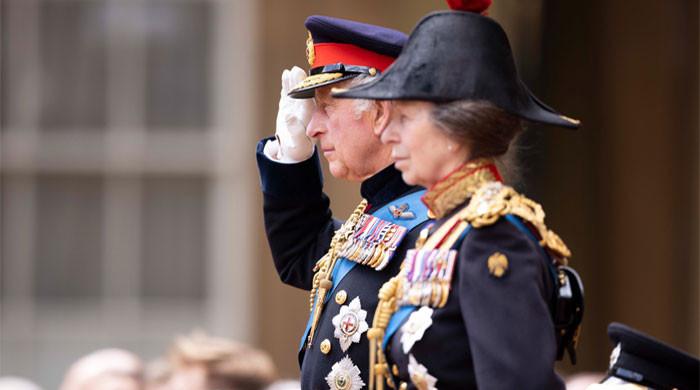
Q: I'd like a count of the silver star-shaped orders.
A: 4